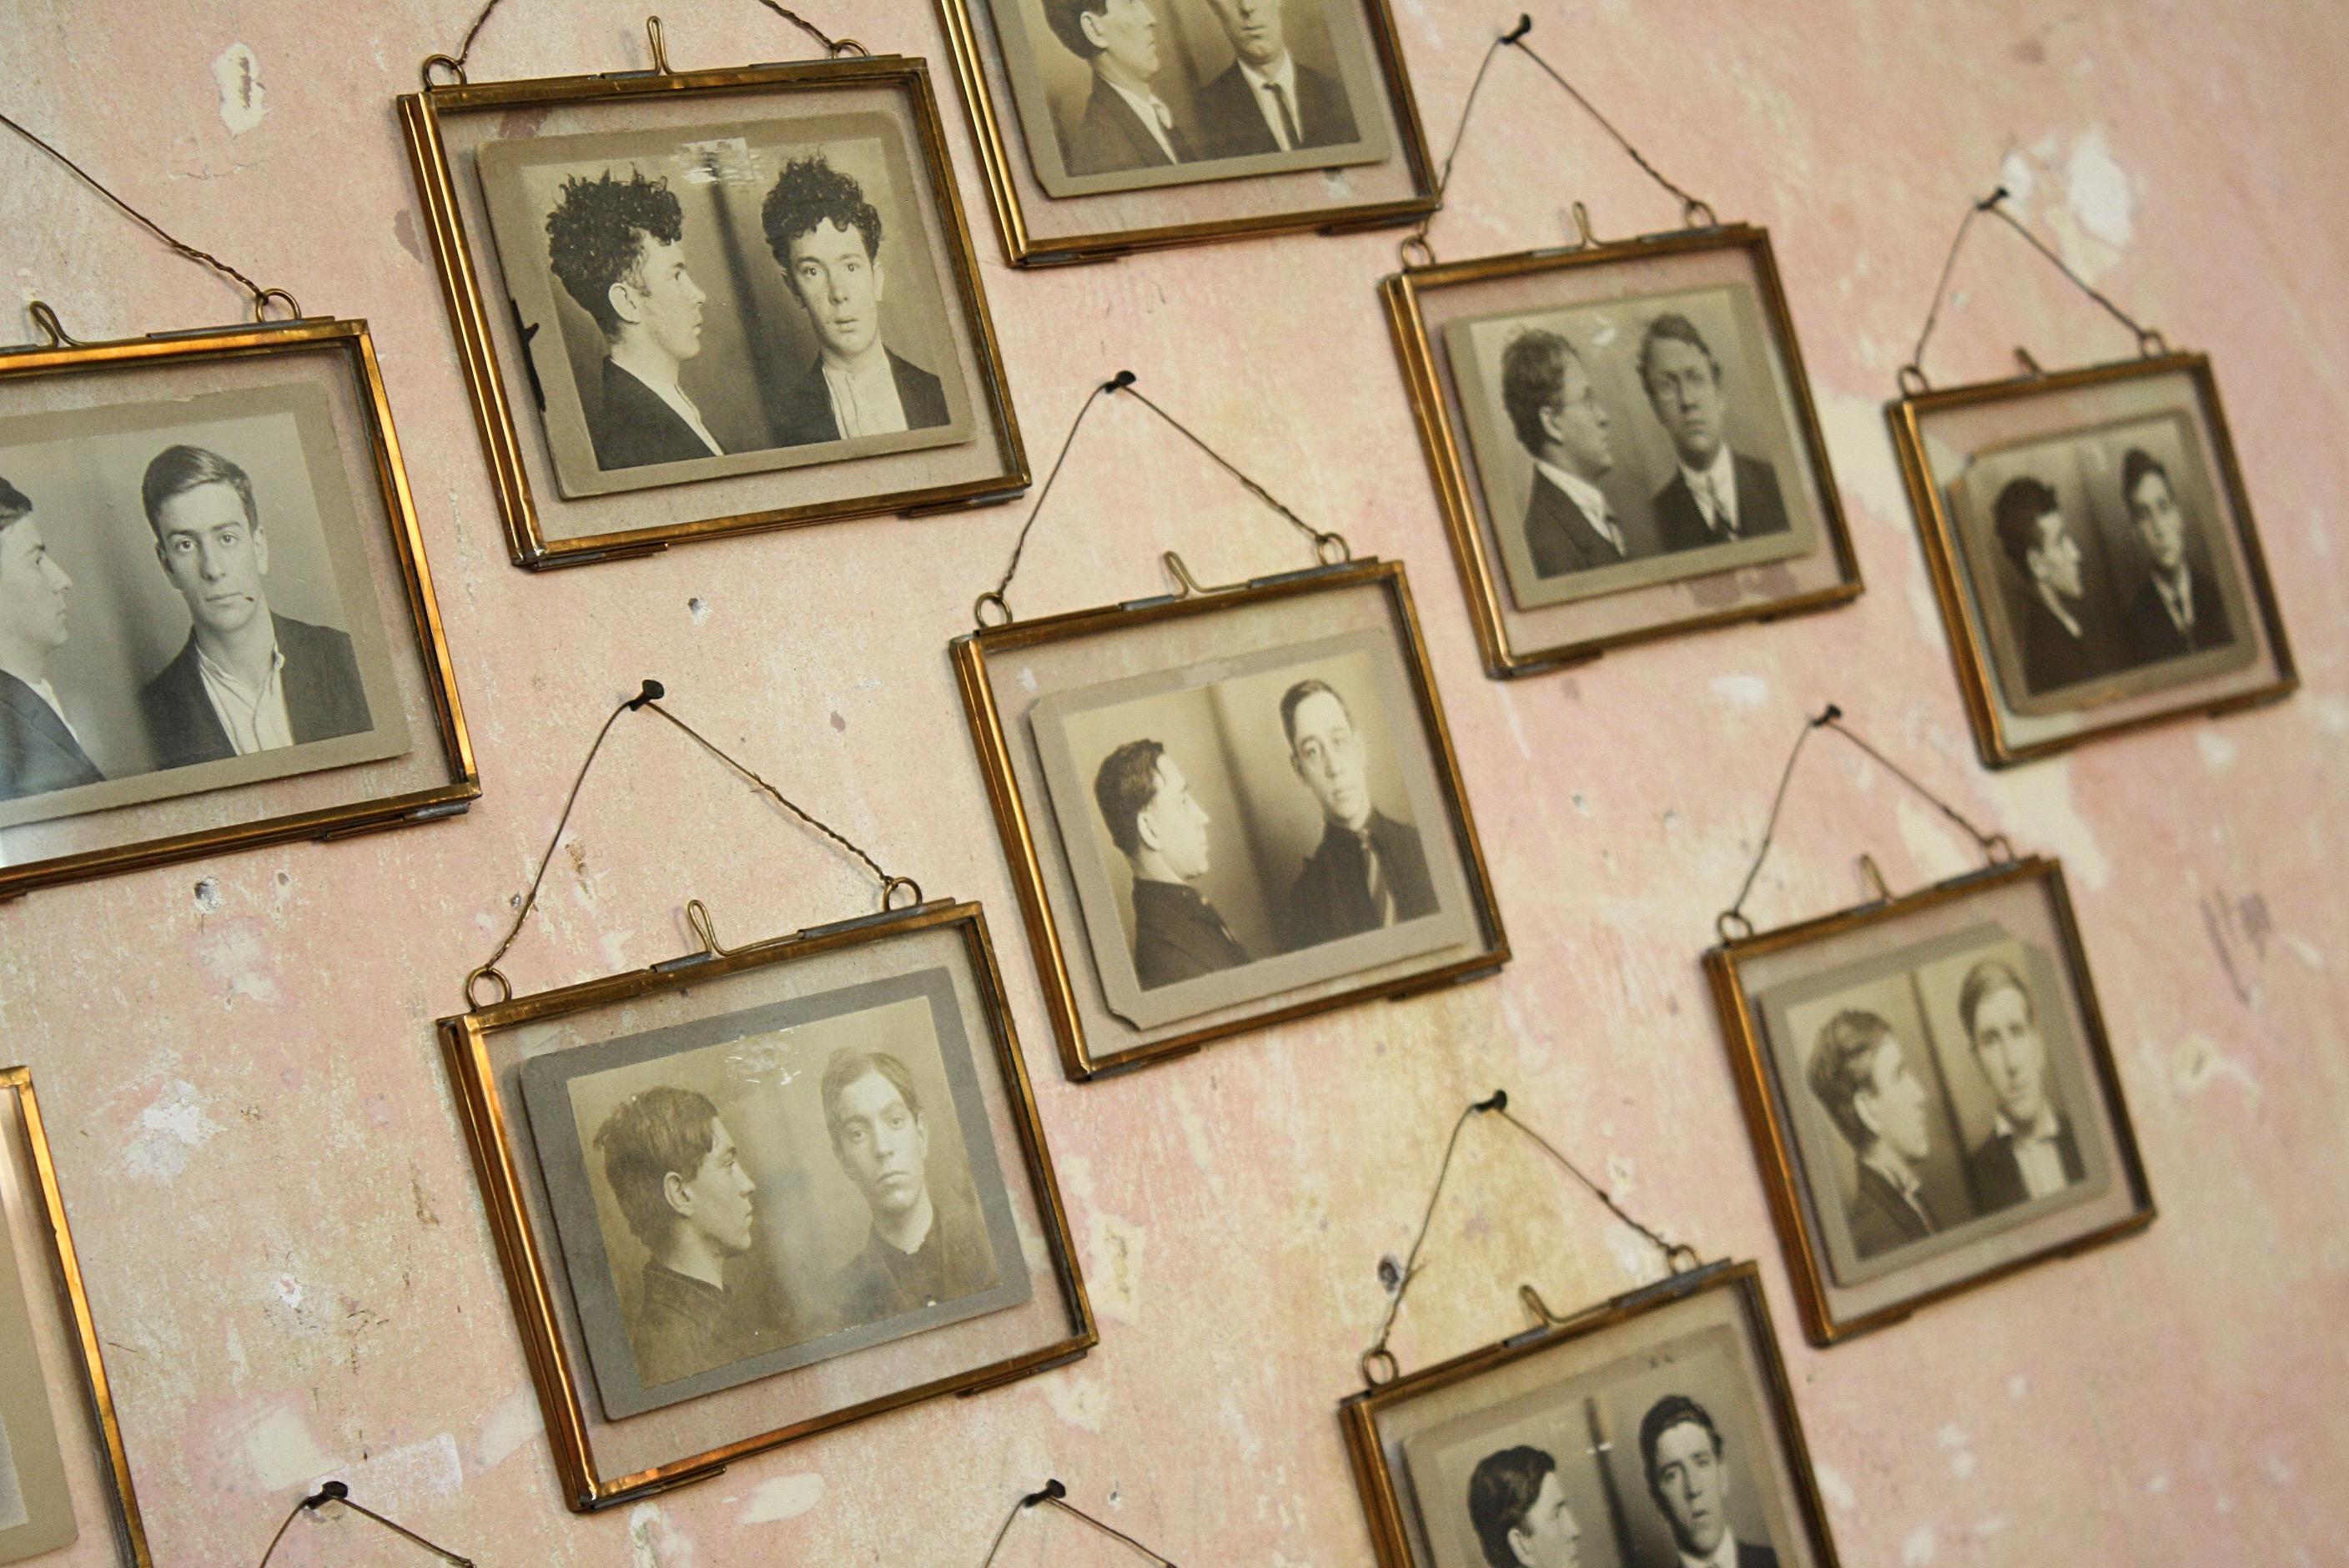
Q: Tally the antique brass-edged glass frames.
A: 10